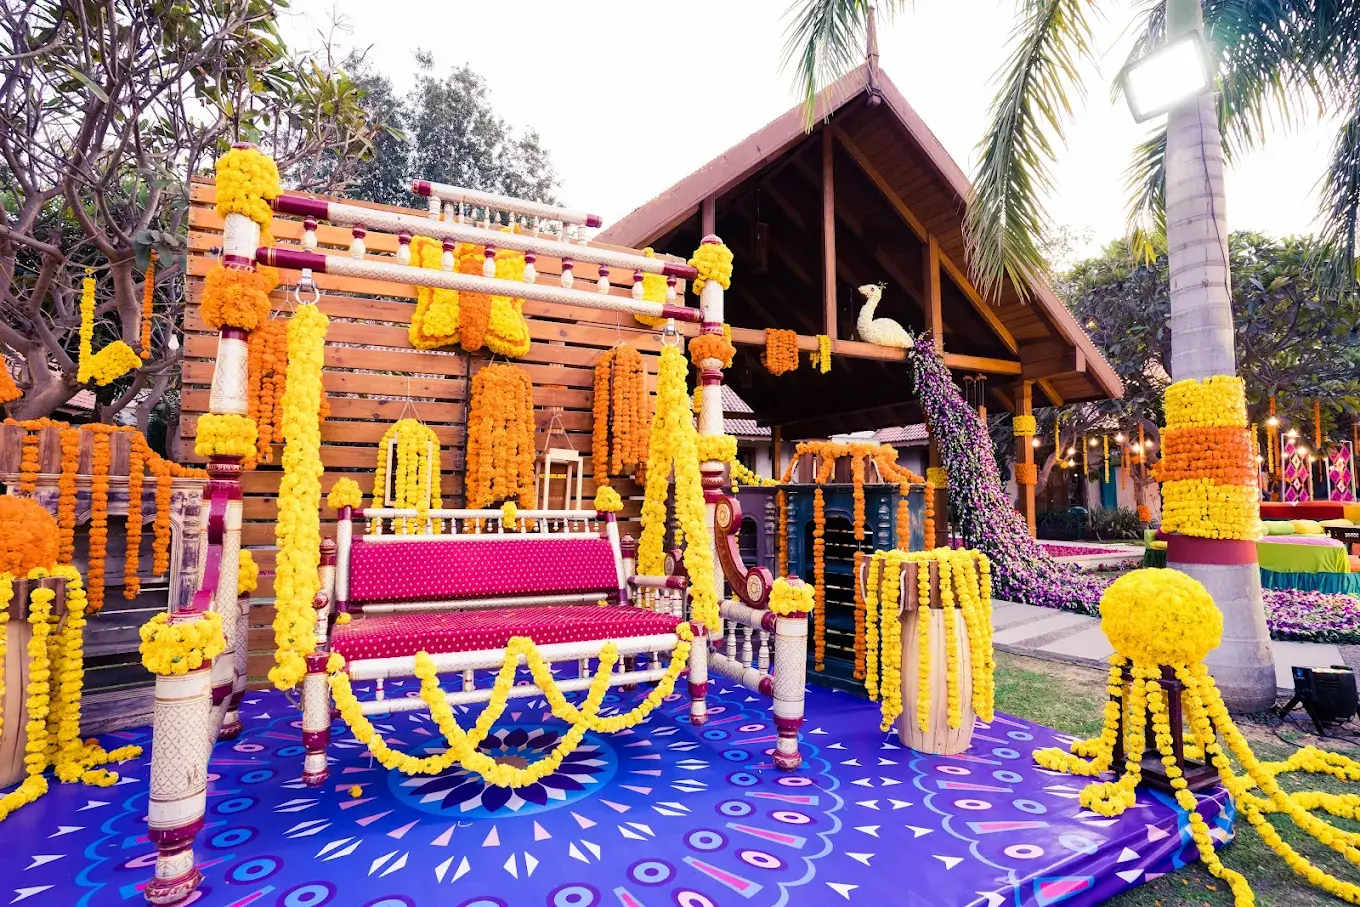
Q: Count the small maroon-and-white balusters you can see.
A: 10